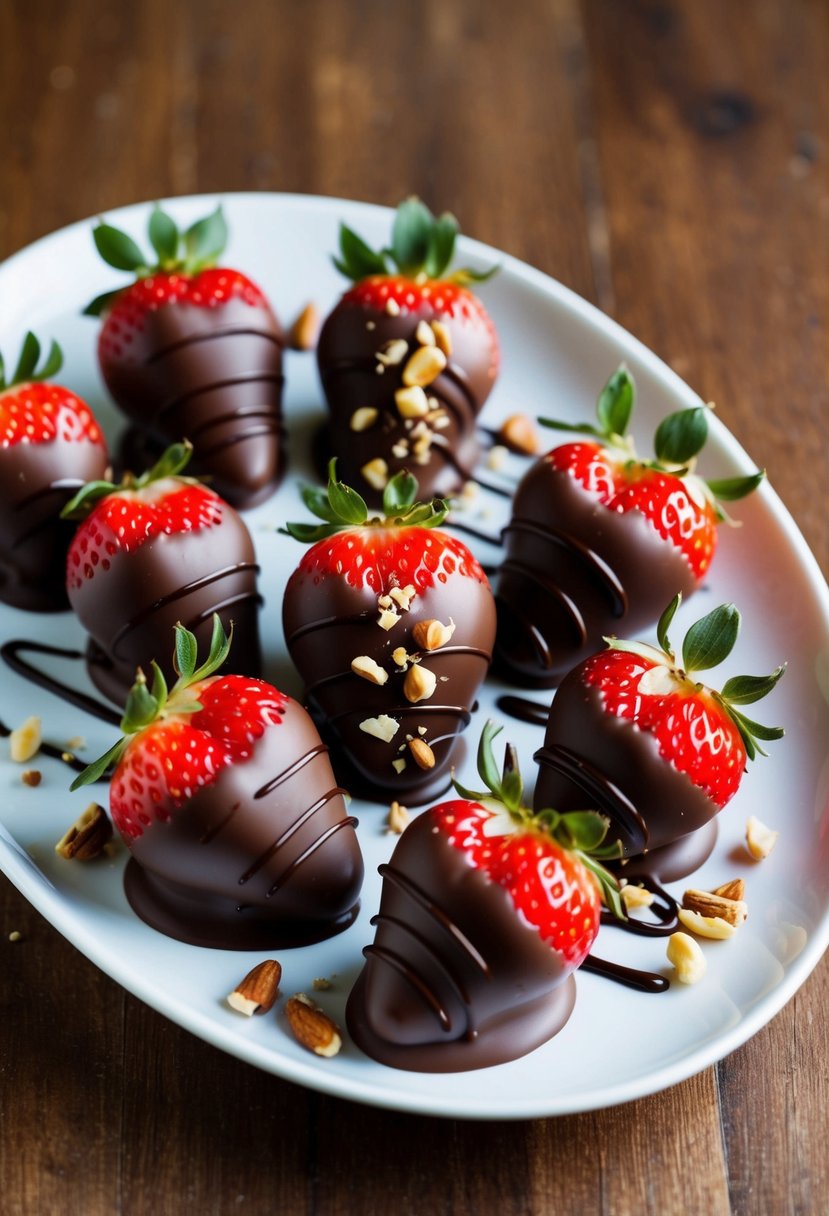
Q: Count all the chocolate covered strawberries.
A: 9